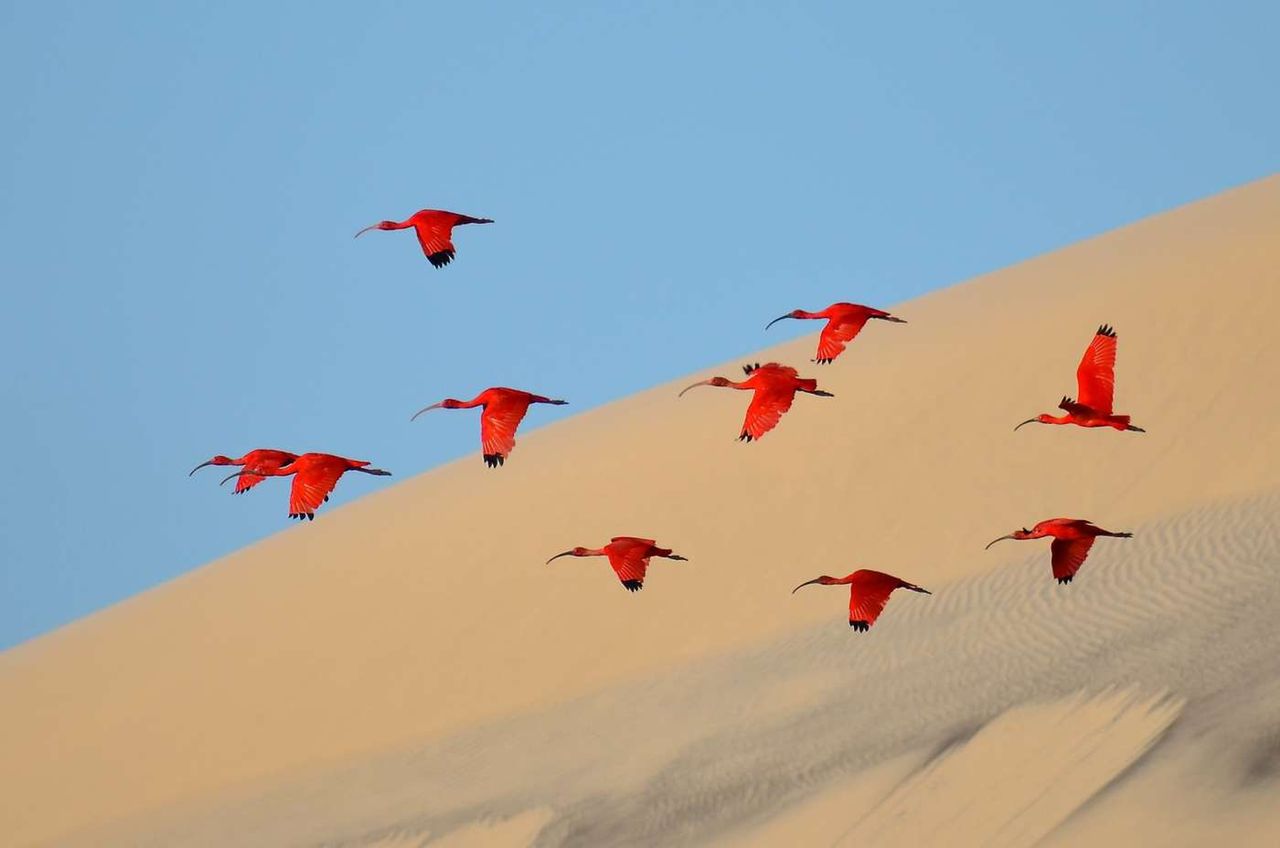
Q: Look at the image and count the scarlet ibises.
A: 10